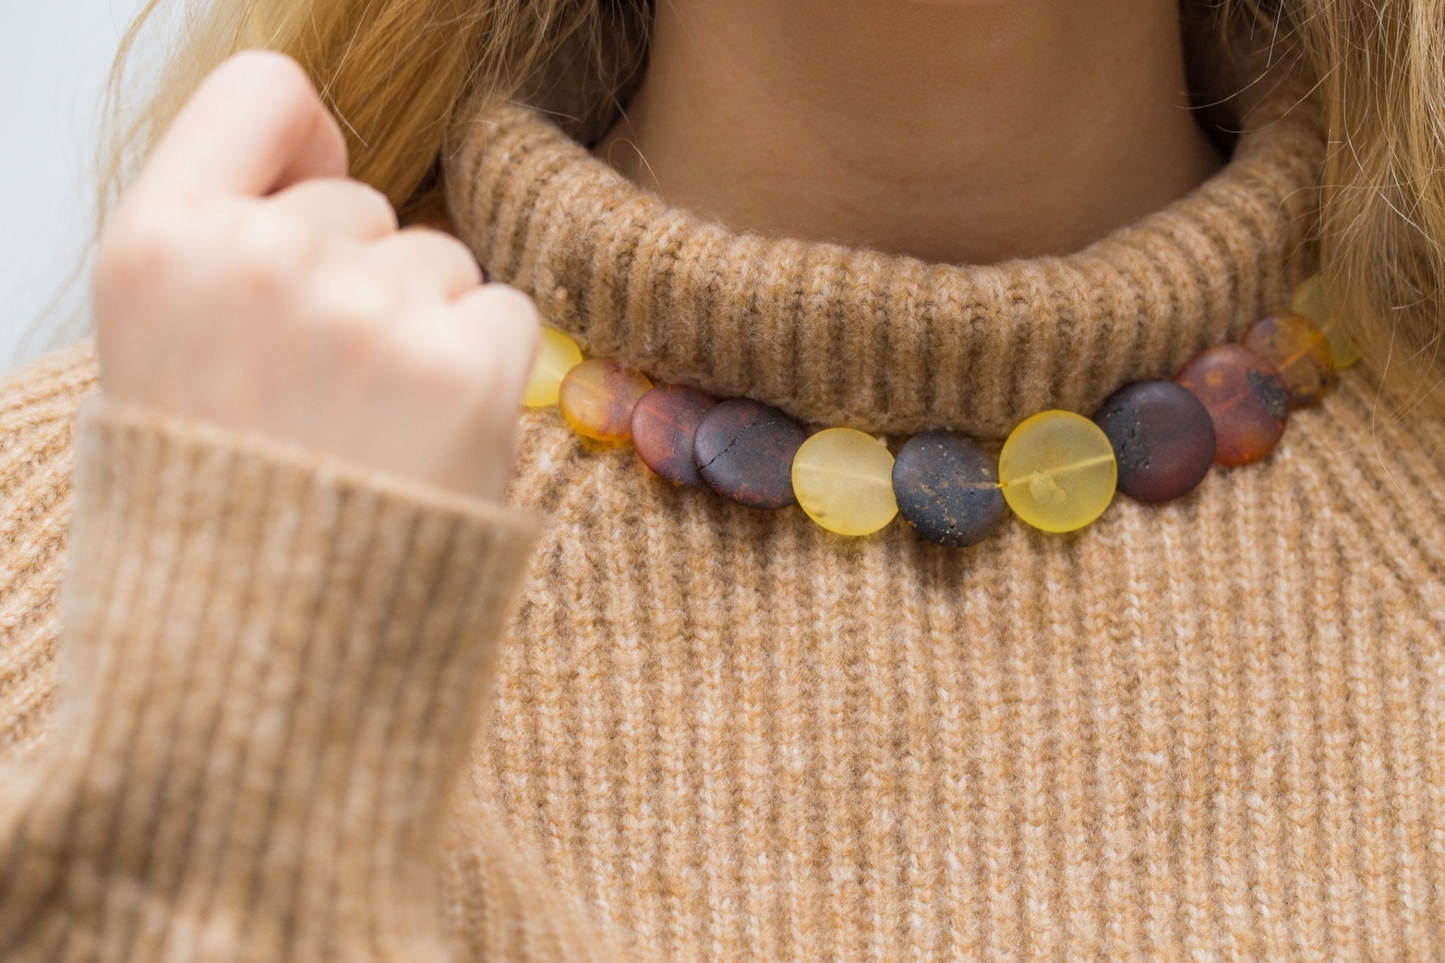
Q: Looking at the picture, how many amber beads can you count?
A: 11